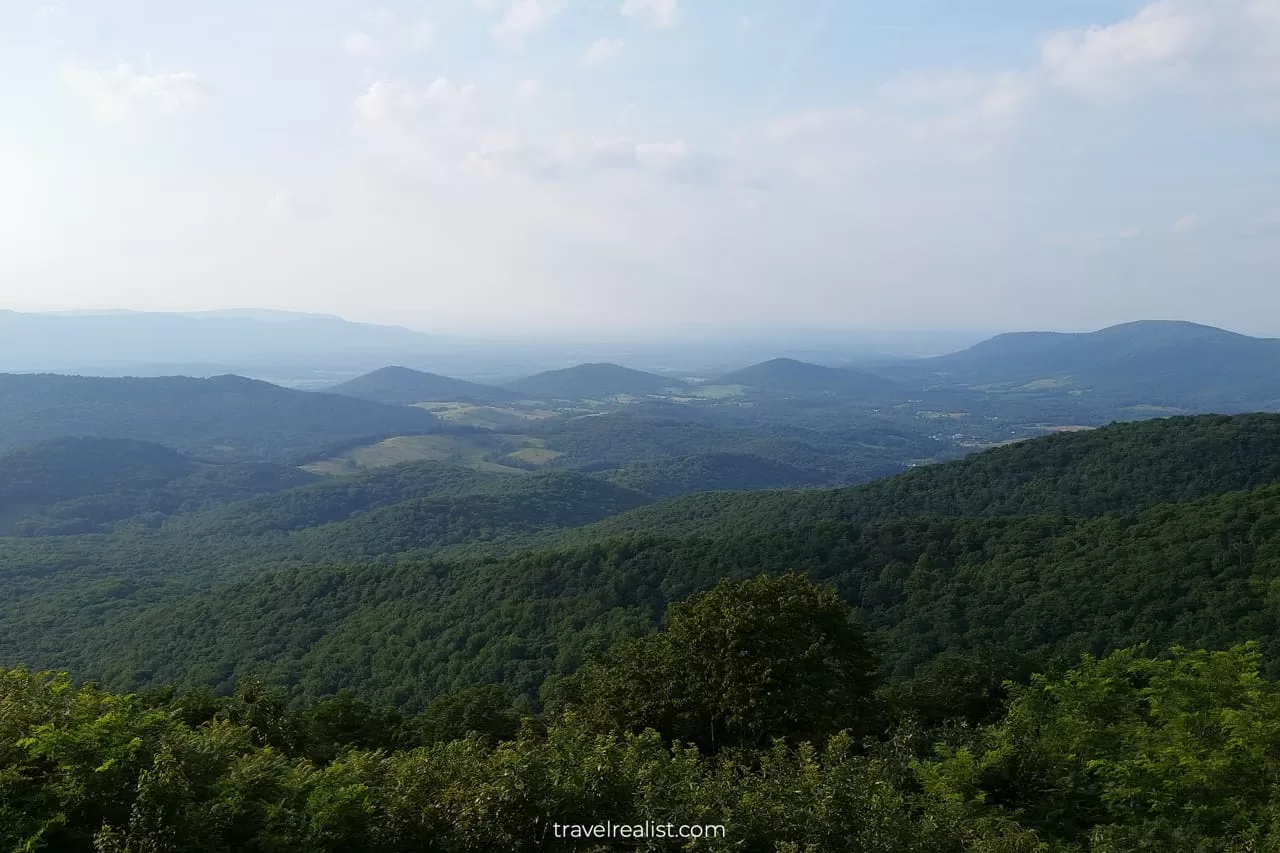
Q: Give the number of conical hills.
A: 3